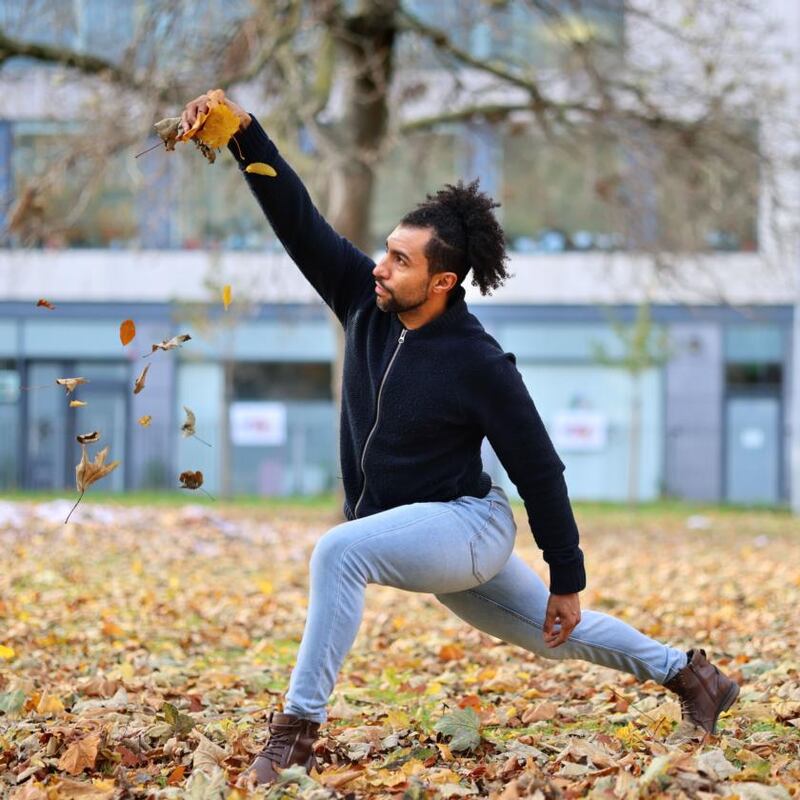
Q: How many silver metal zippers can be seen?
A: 1